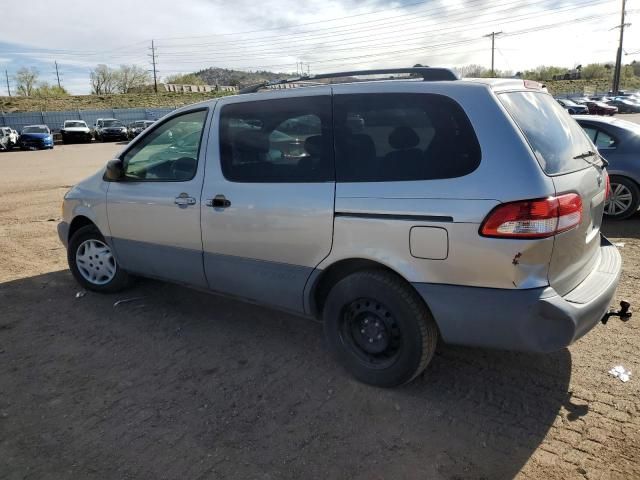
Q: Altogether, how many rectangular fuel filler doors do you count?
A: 1